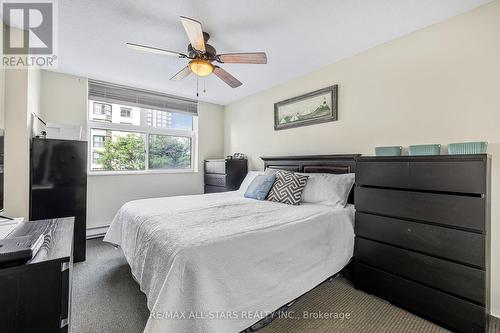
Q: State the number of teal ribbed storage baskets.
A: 3